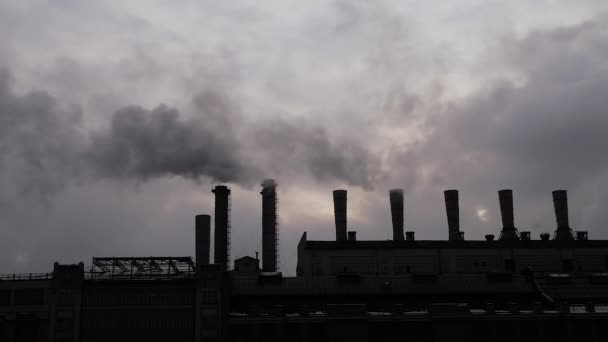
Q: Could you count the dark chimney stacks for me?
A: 8